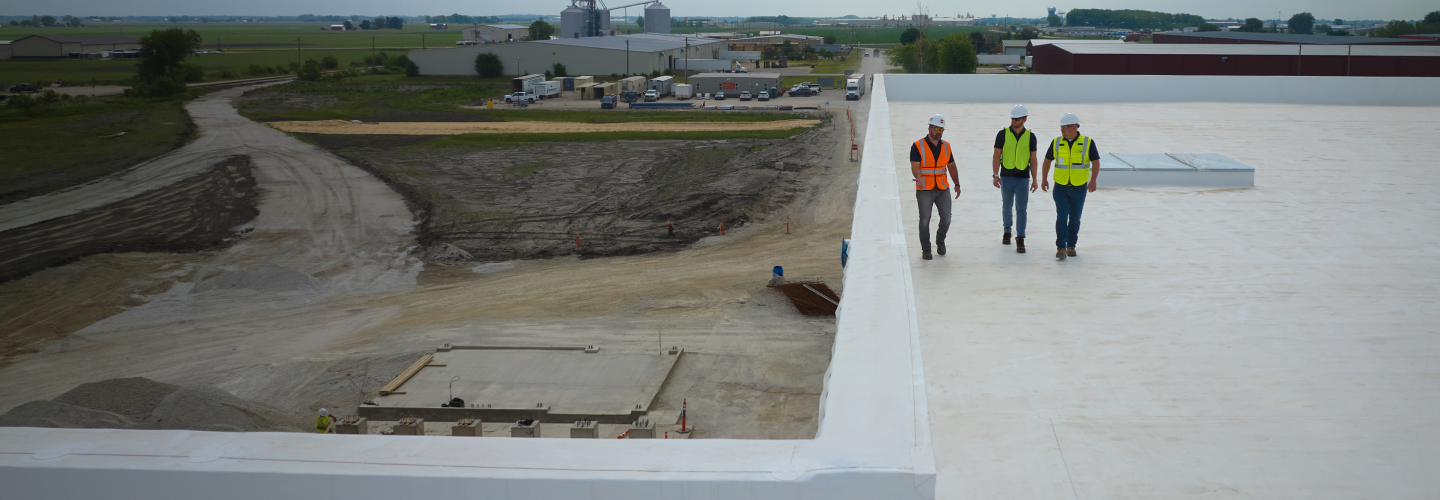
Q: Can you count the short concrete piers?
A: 6